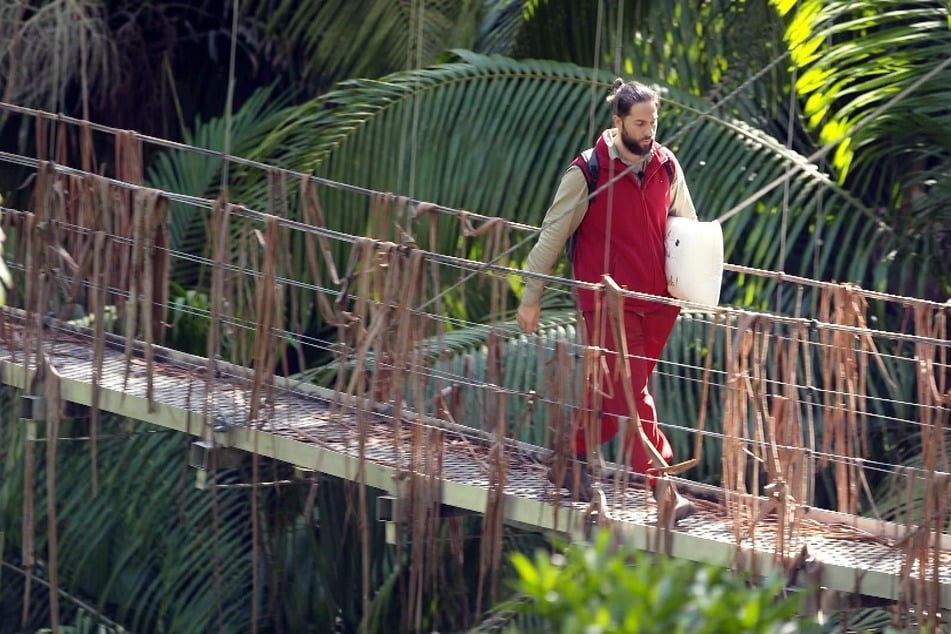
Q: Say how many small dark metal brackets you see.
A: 3